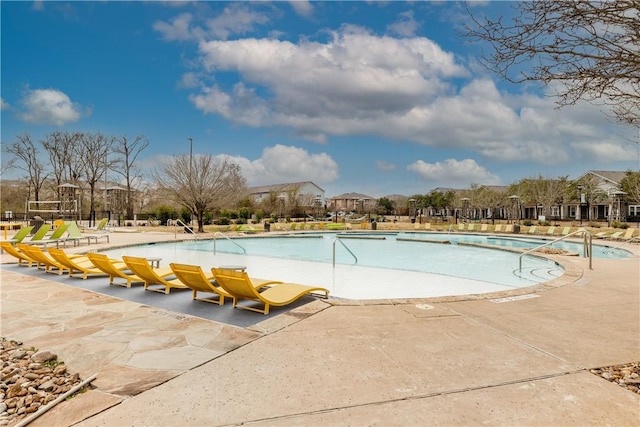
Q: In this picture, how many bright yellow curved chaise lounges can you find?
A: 8